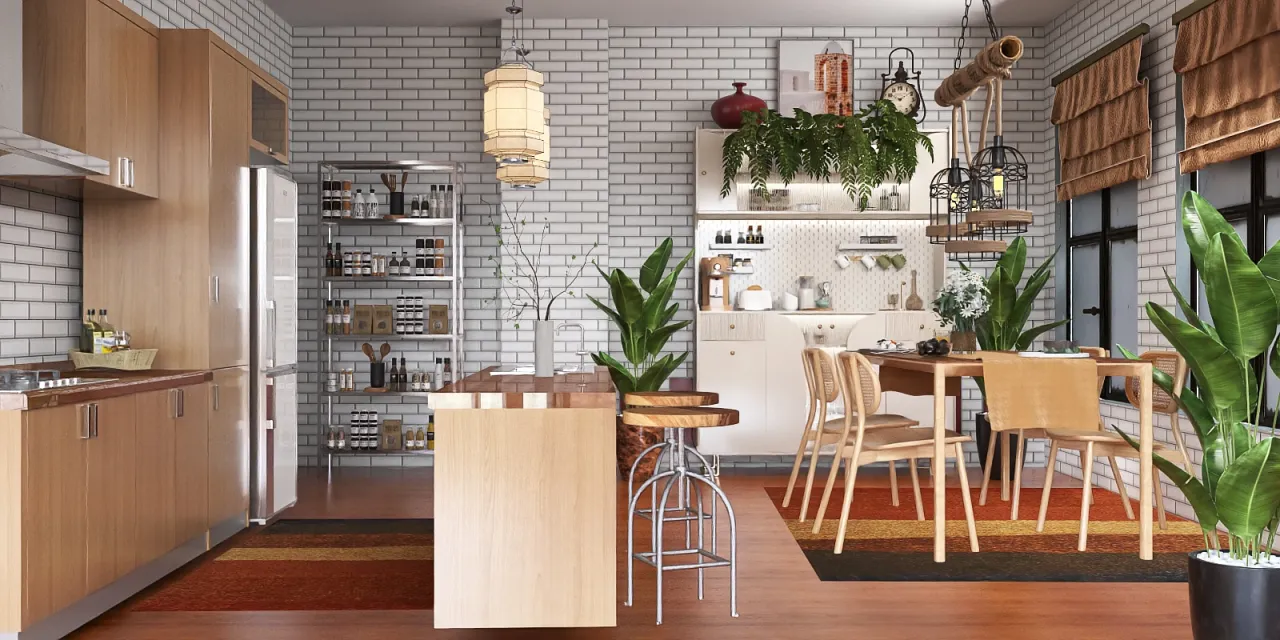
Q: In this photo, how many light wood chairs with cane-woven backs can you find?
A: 4